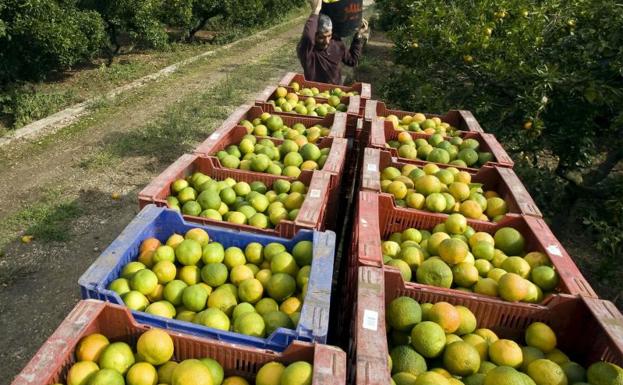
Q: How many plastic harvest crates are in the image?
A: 12